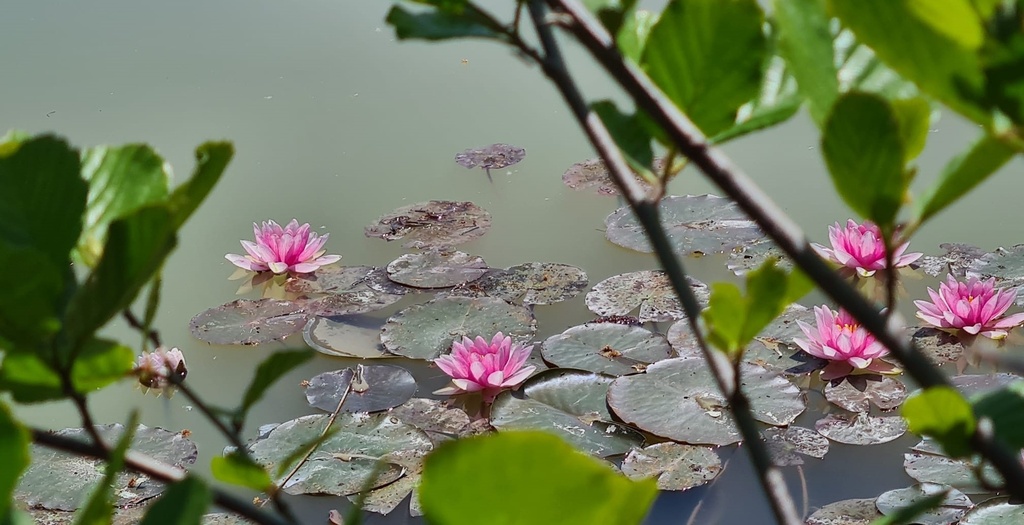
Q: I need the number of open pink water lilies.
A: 5